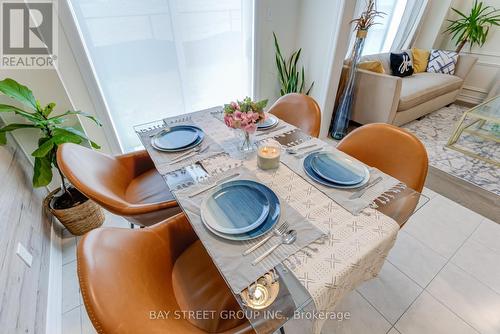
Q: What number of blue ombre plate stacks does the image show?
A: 4